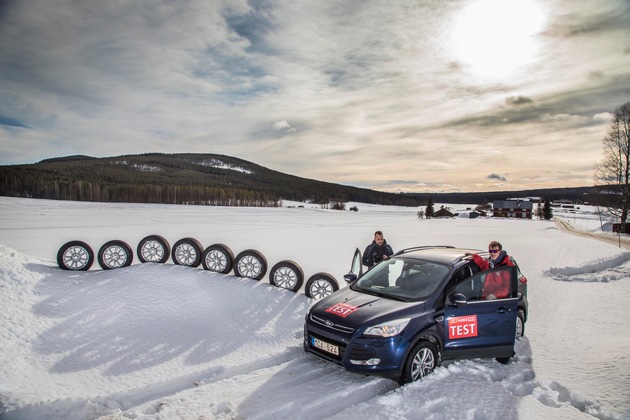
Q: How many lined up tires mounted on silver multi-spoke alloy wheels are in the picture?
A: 8